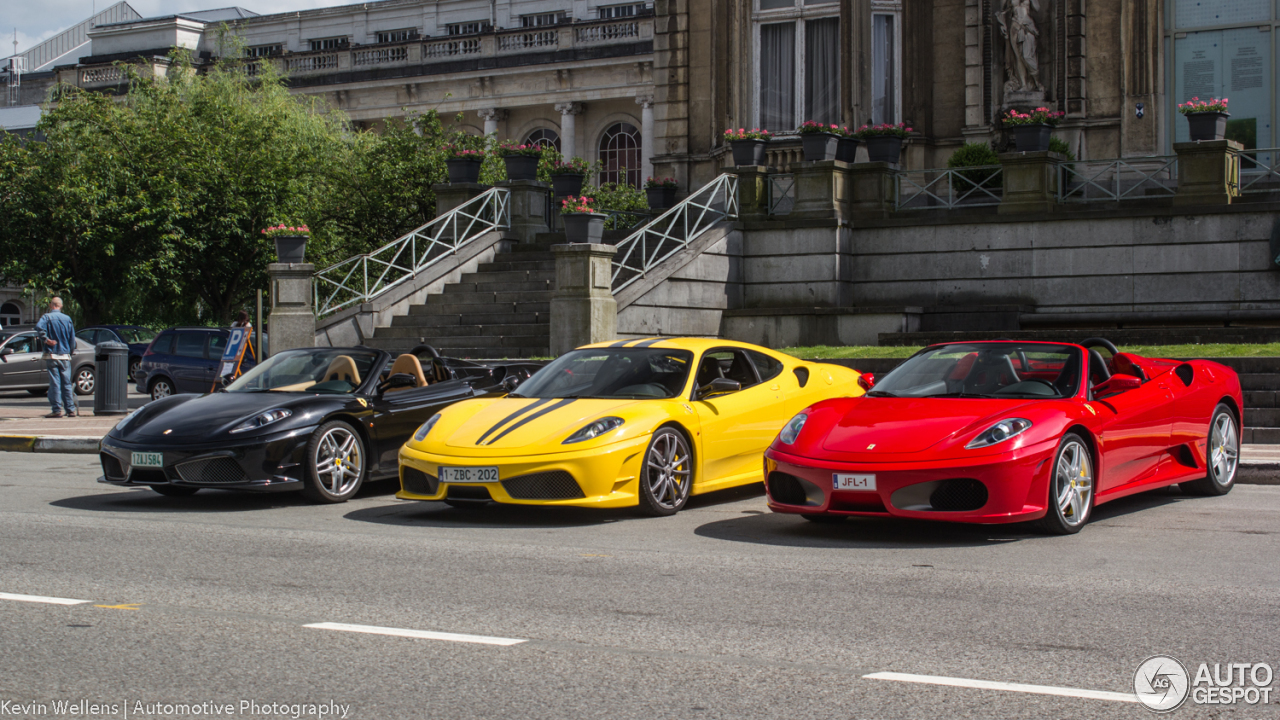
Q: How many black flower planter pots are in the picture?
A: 12